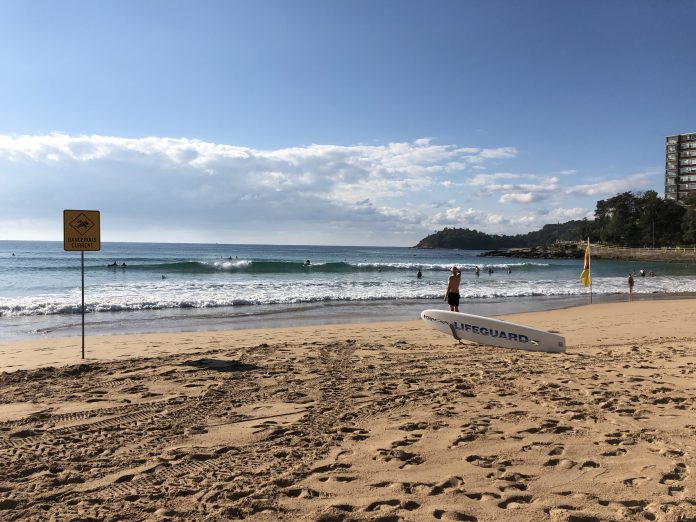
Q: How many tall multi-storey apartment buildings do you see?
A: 1